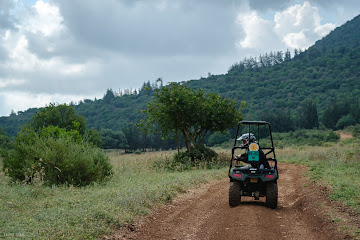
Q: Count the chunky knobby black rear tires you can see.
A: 2